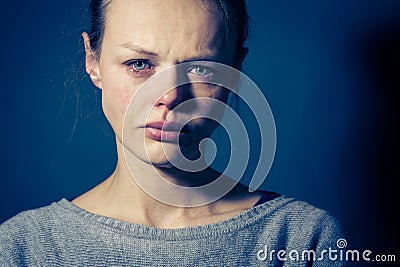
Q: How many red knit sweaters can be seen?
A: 0